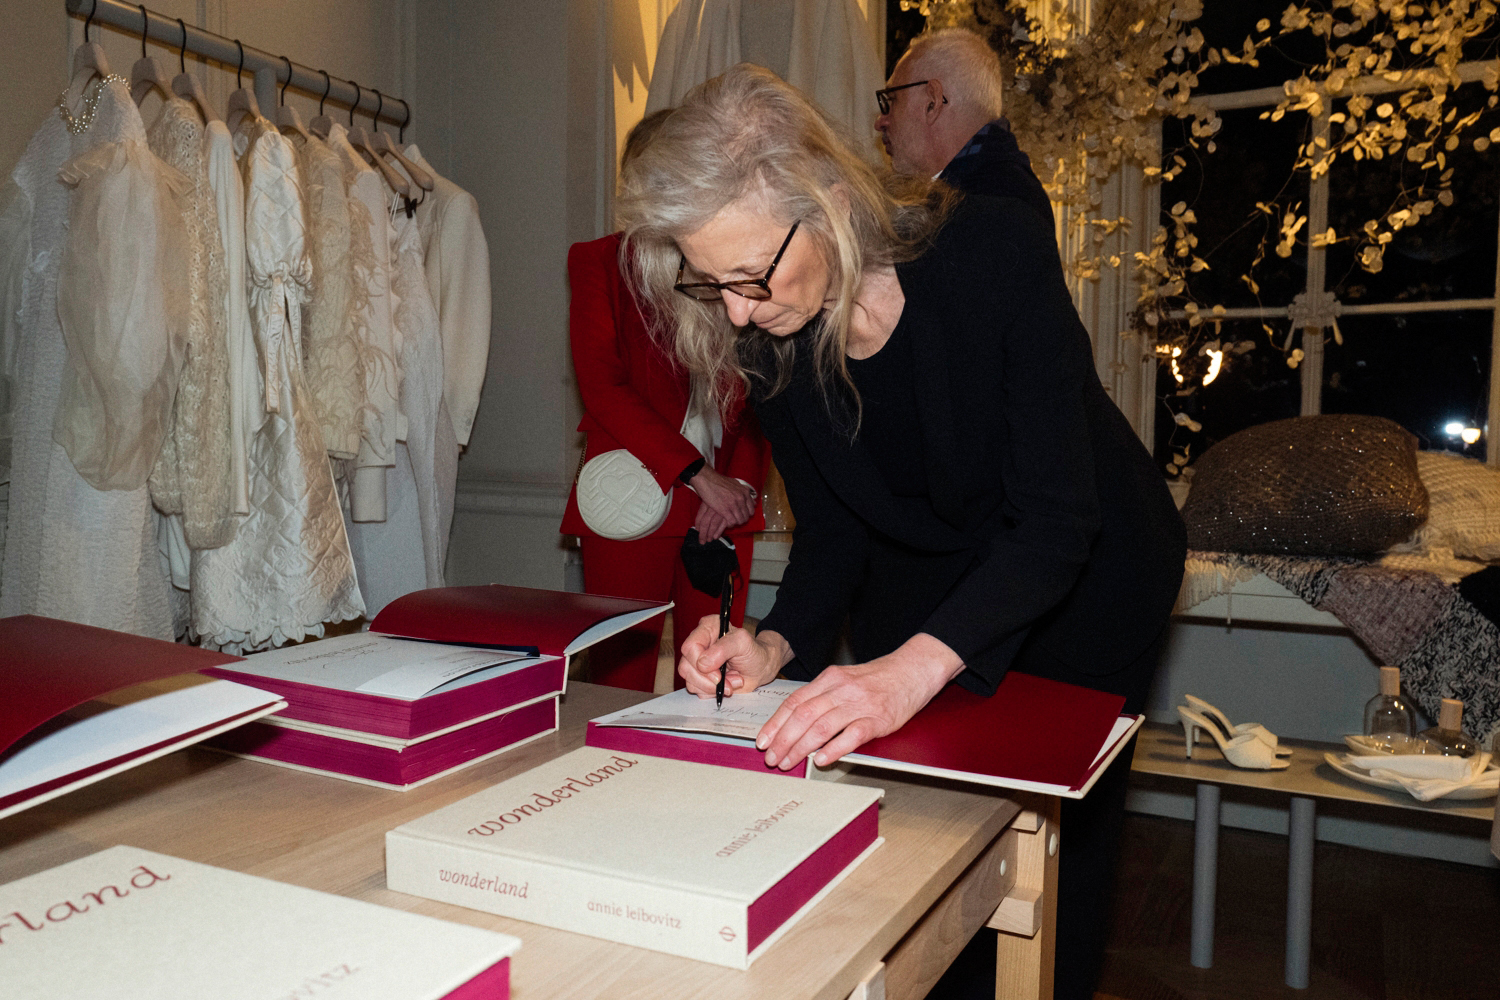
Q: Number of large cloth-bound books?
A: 6